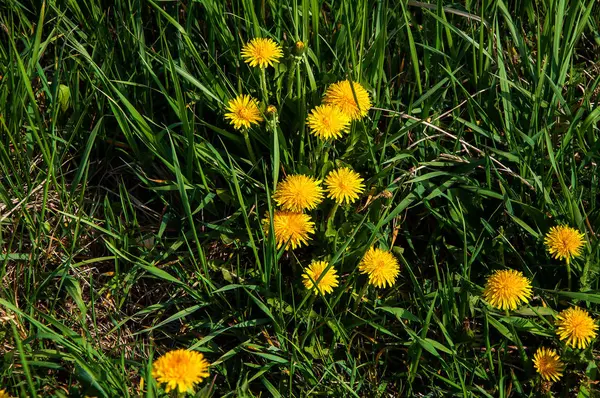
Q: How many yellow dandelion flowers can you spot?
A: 14